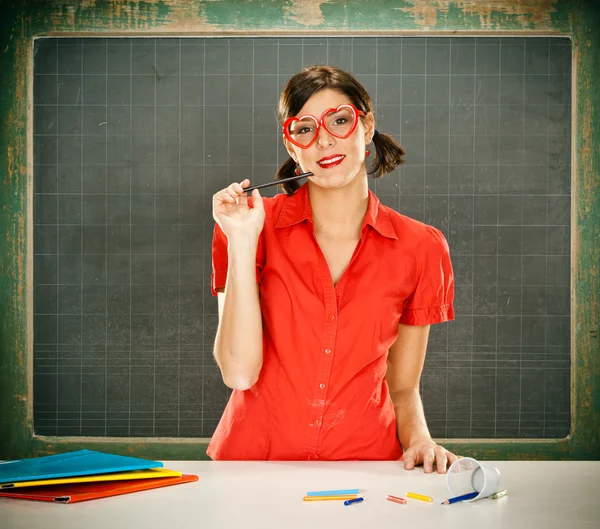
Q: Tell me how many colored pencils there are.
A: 7